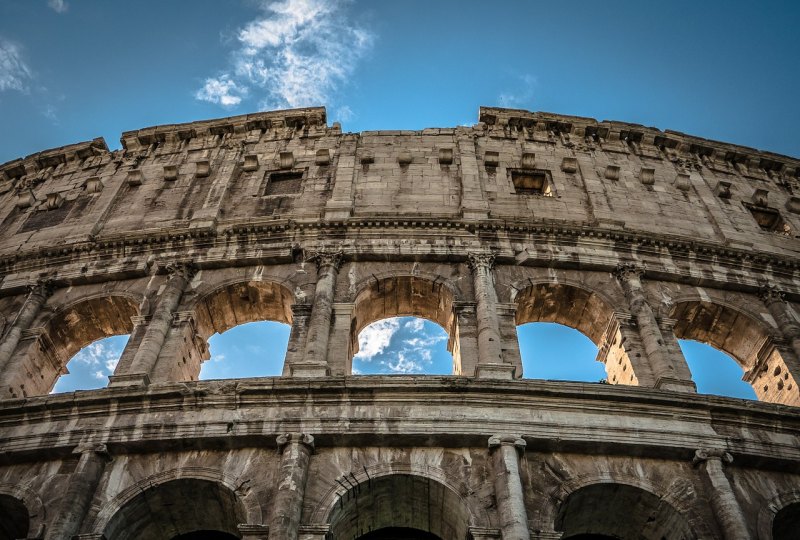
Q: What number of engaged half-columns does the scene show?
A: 10